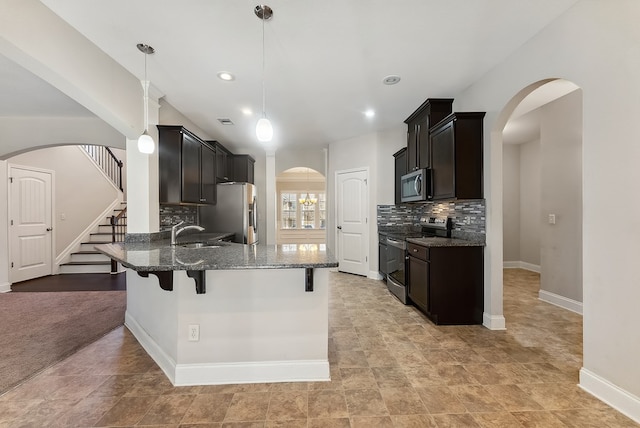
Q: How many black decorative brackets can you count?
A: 3